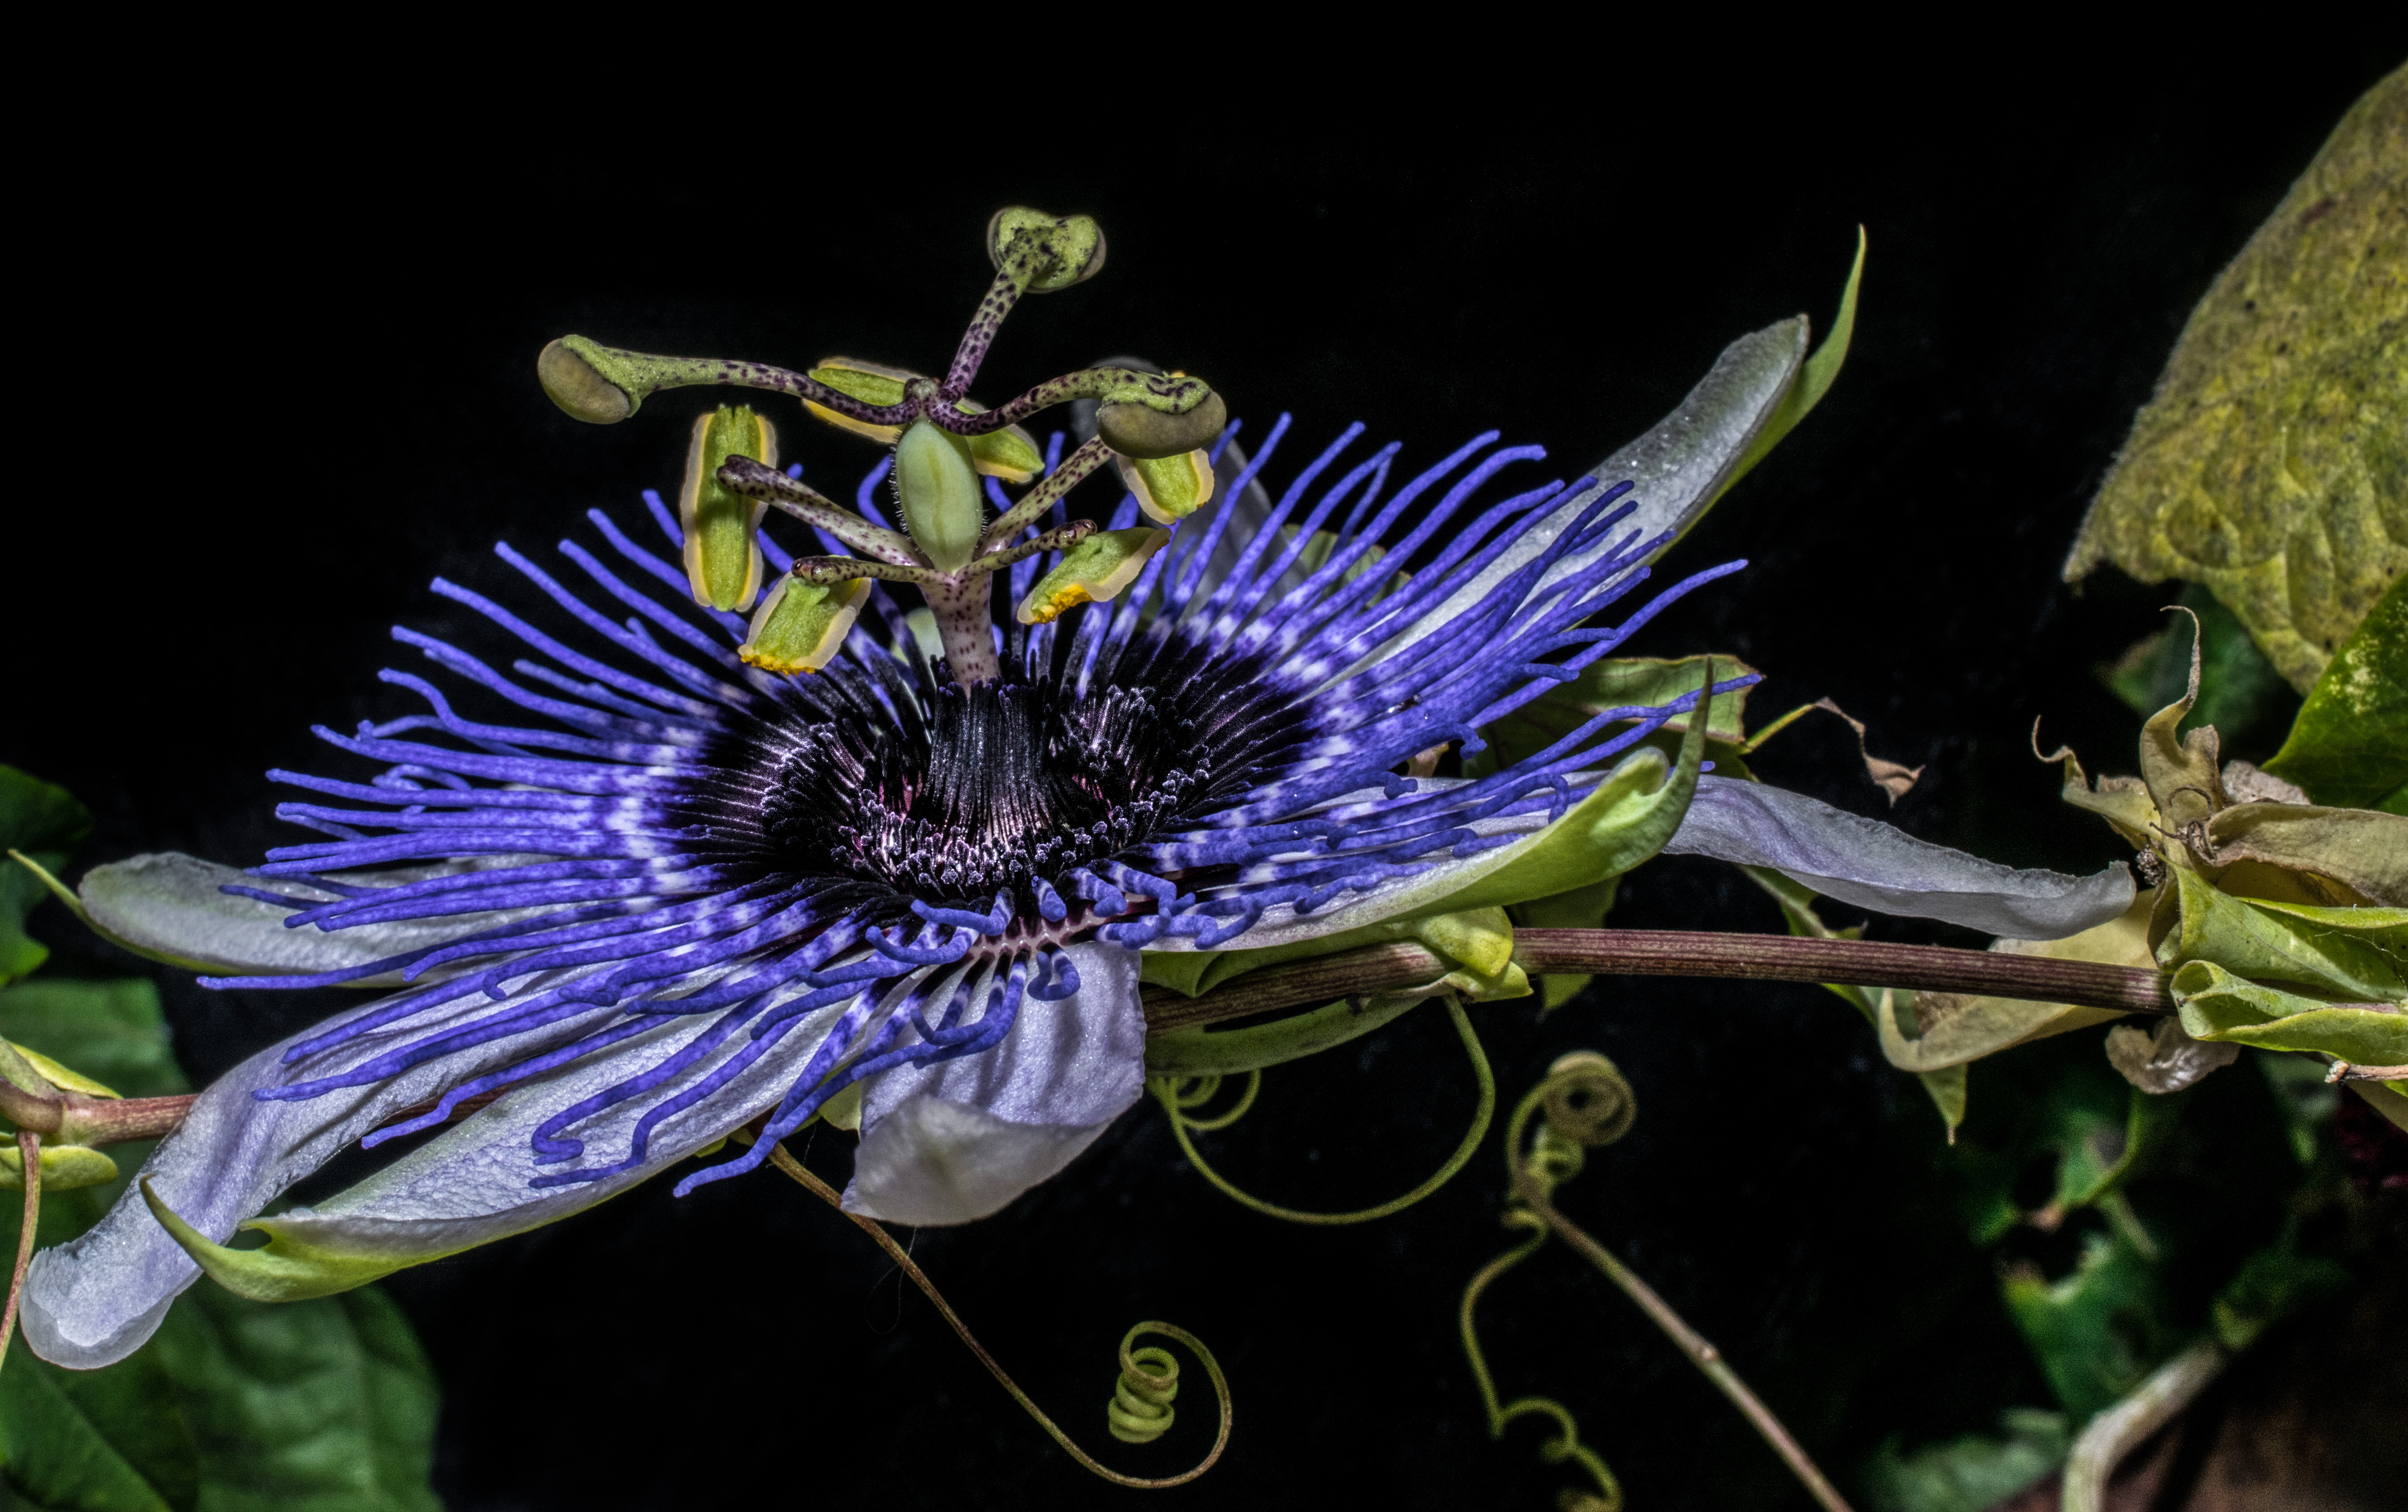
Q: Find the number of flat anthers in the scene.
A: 5